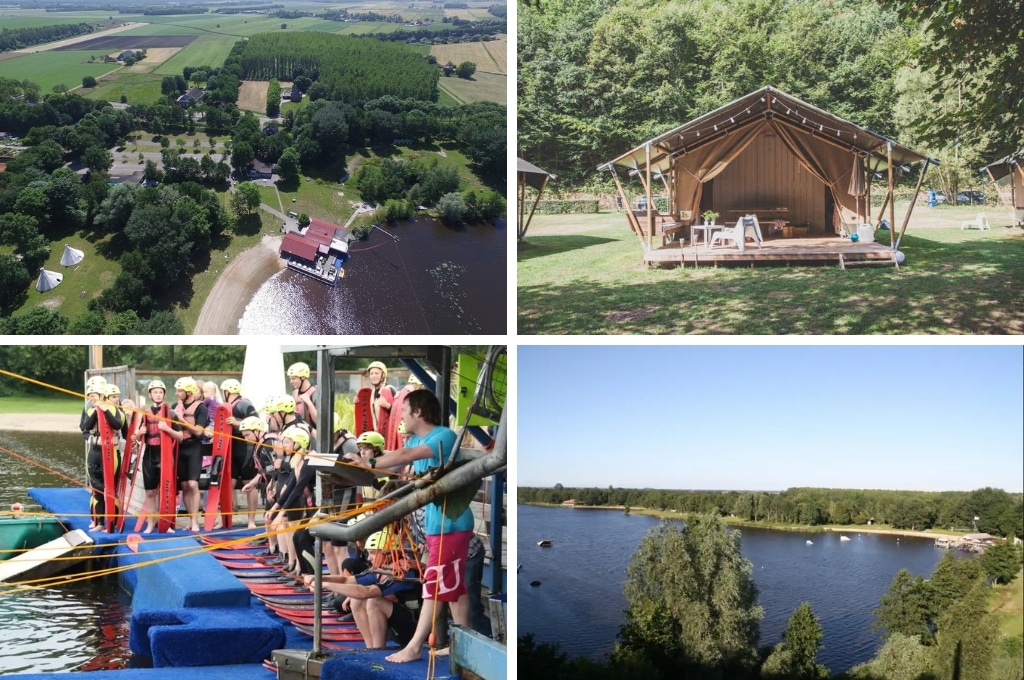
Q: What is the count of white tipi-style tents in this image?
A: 2